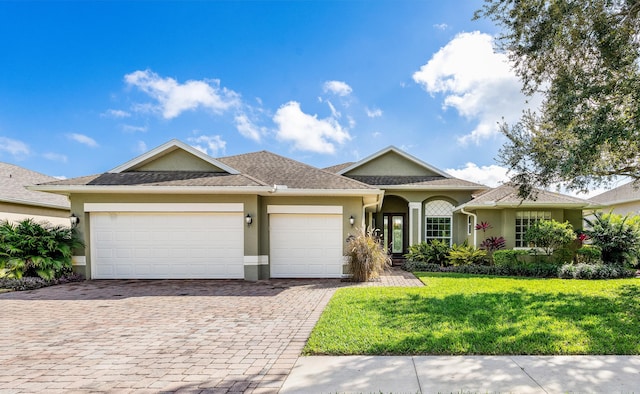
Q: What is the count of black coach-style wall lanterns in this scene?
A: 3